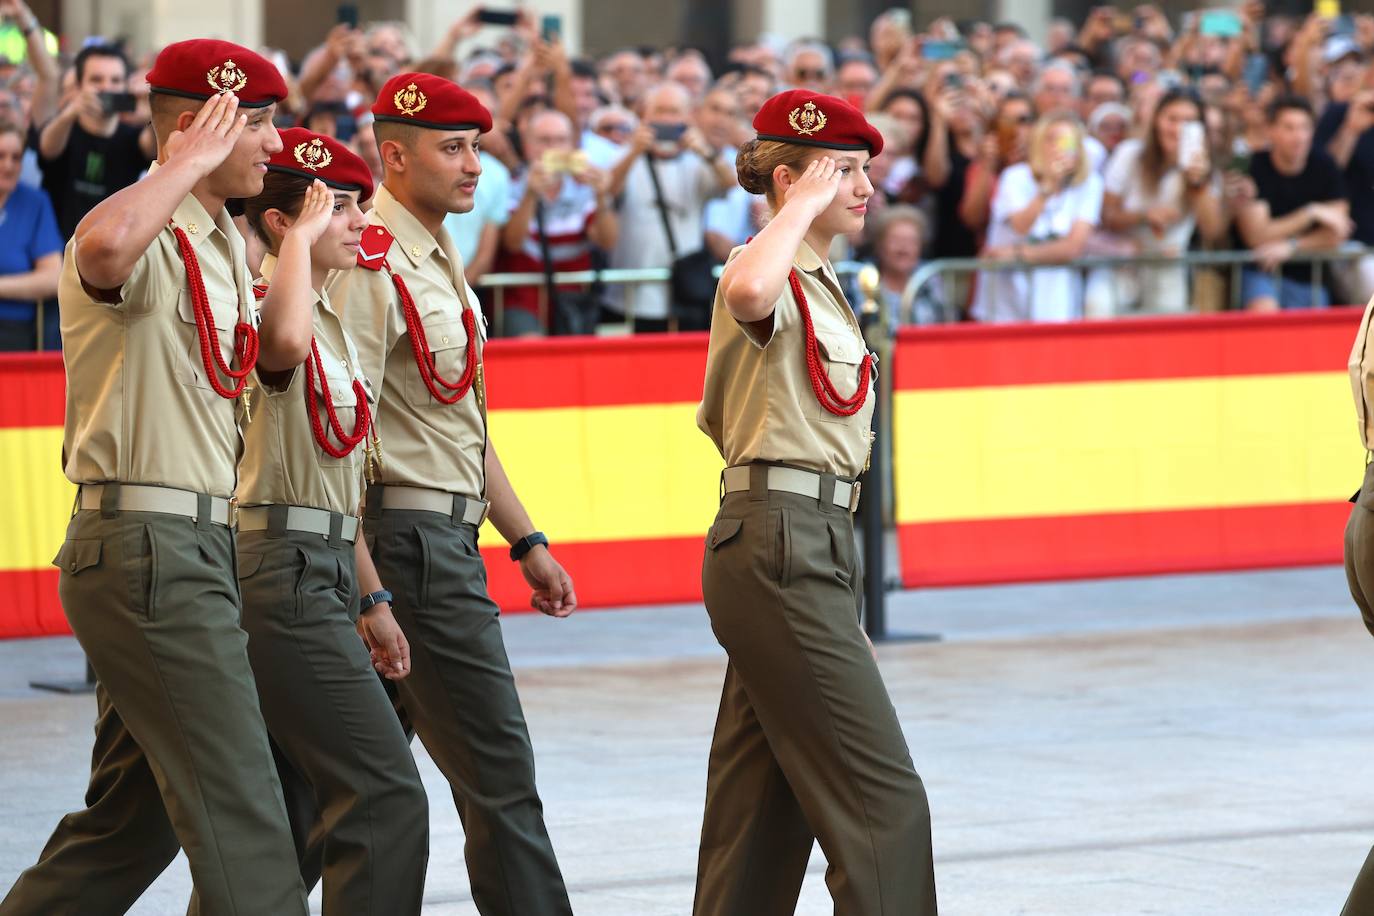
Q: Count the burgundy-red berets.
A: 4